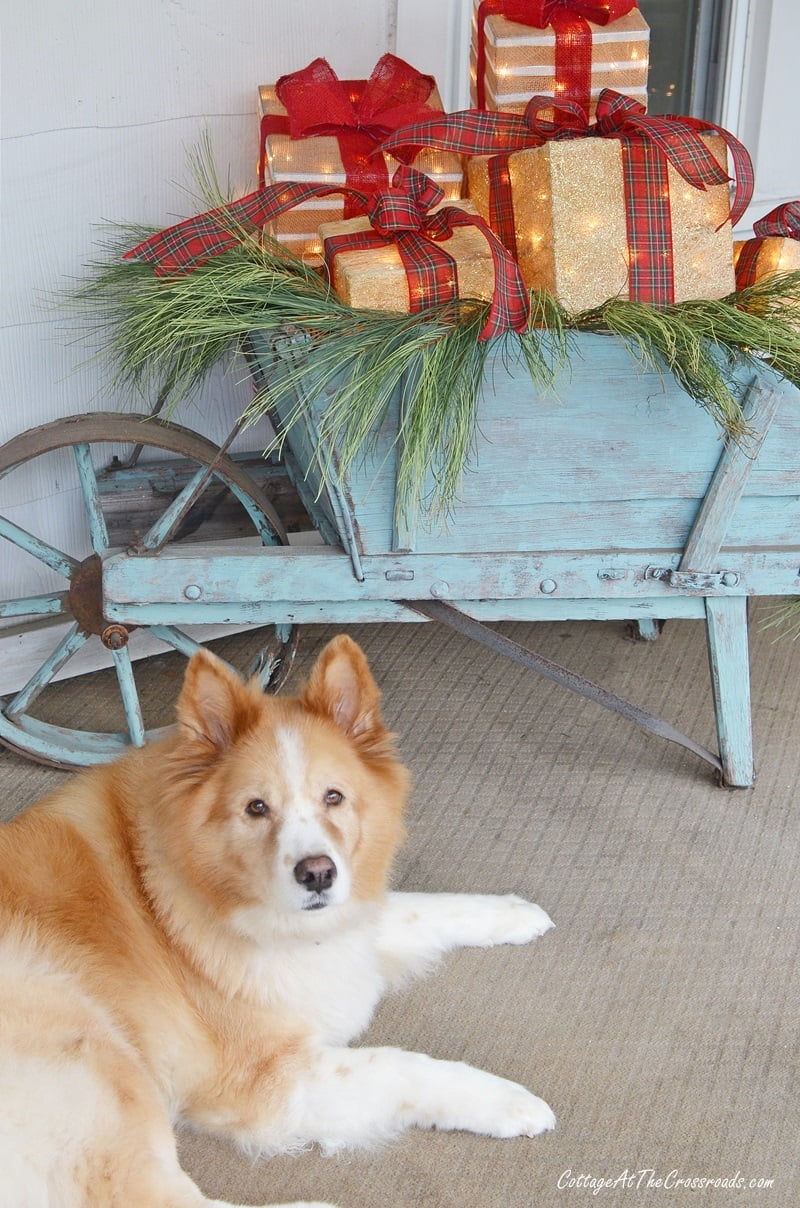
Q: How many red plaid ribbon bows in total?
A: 3